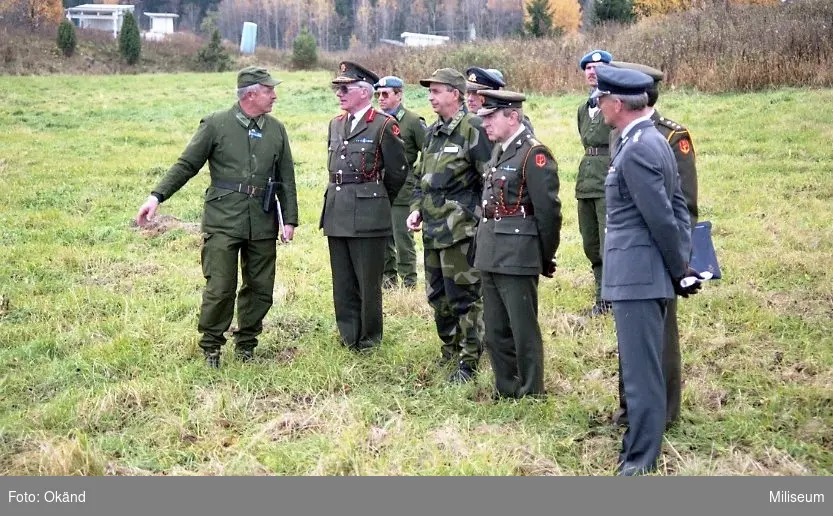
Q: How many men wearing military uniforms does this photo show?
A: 9